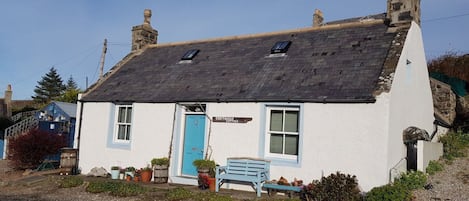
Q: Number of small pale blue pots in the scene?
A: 2